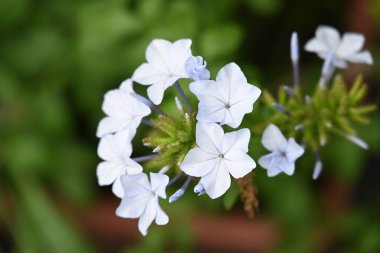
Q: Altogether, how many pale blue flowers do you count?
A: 8